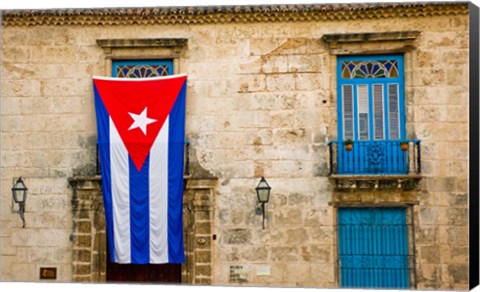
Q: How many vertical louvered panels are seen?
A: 4